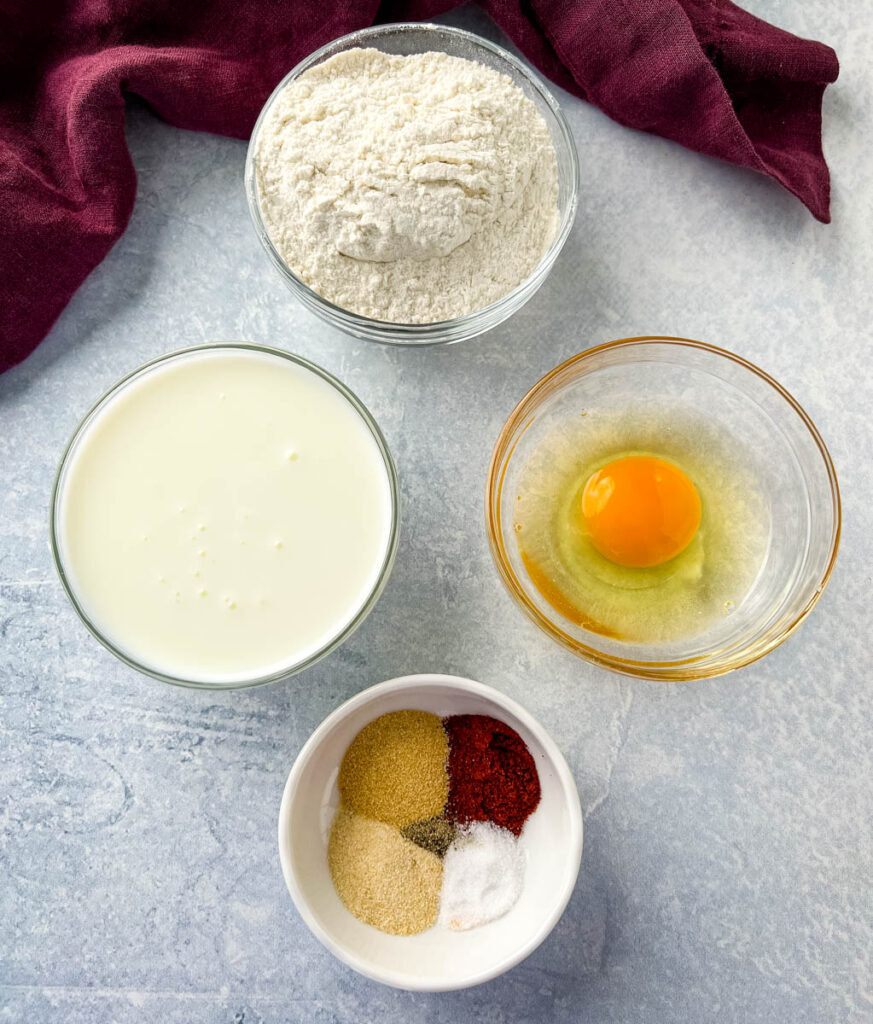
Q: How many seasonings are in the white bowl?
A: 5